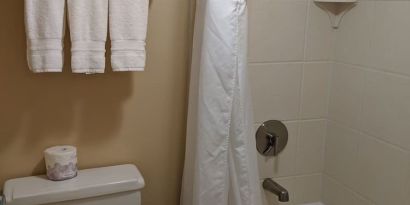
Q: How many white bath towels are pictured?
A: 3